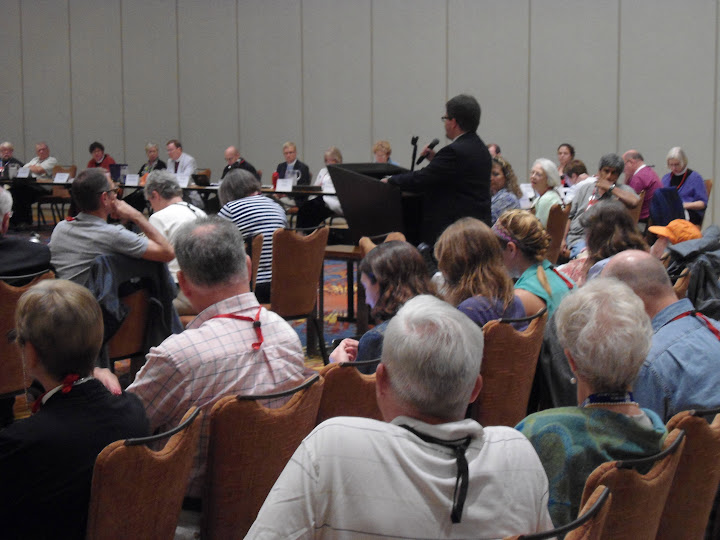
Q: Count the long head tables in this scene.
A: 1